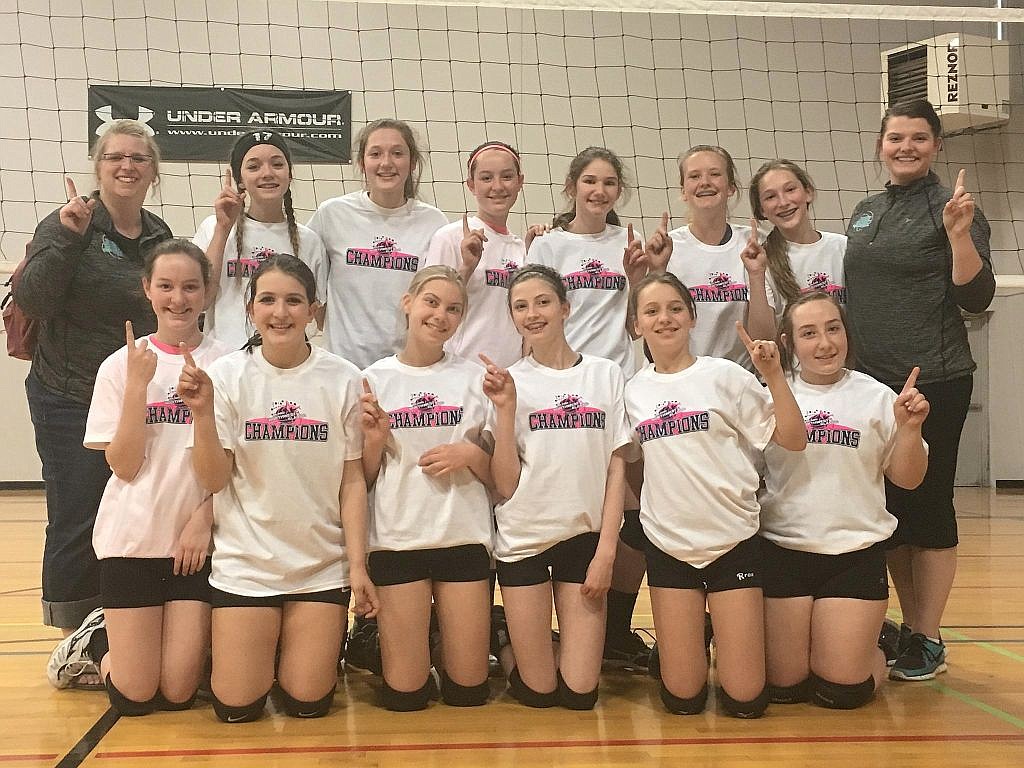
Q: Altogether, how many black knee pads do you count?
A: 12